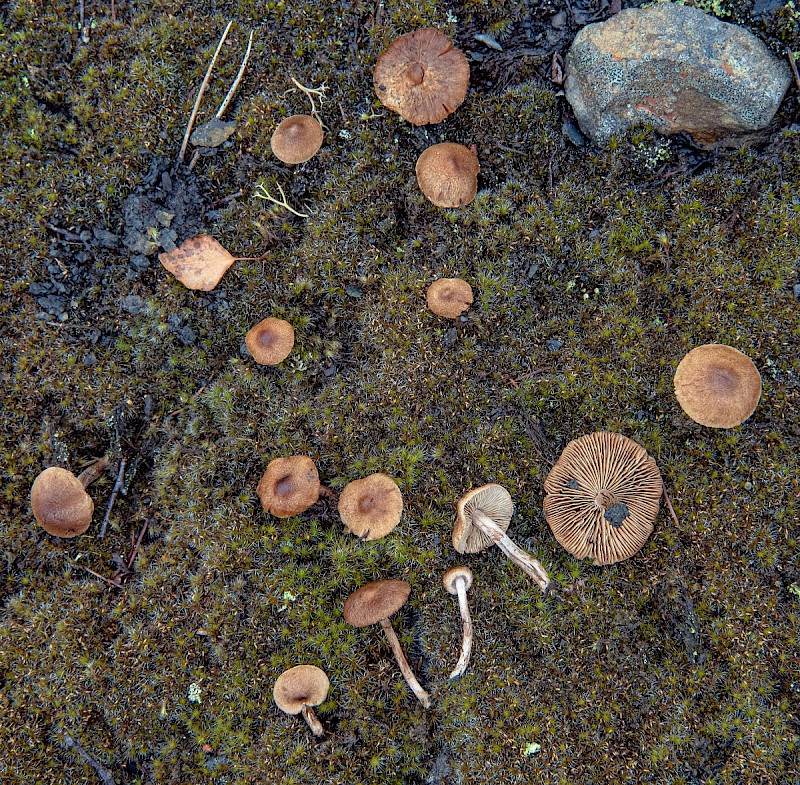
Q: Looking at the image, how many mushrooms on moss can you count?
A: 14